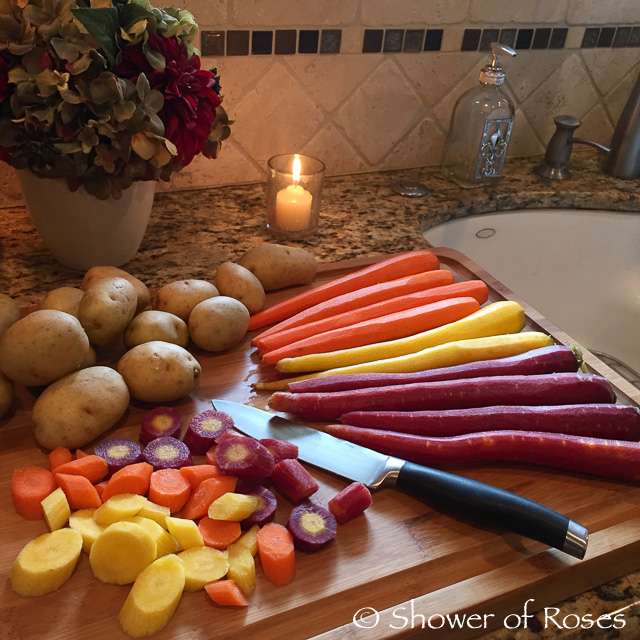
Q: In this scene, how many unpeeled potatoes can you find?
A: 14